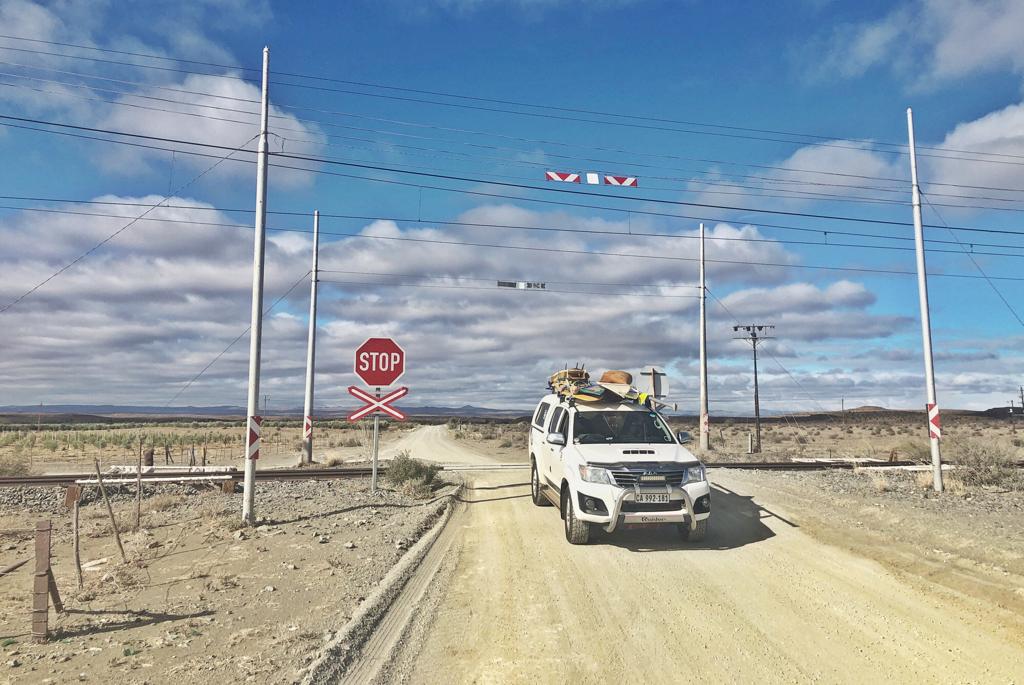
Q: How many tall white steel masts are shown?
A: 4